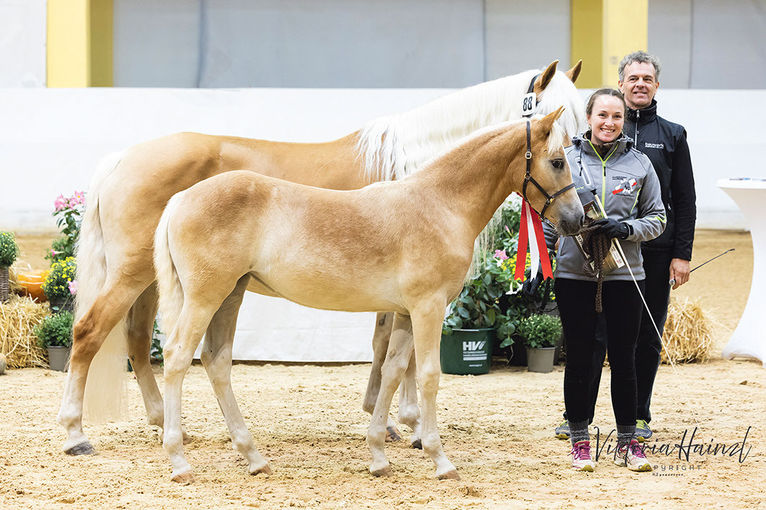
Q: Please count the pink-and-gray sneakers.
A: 2